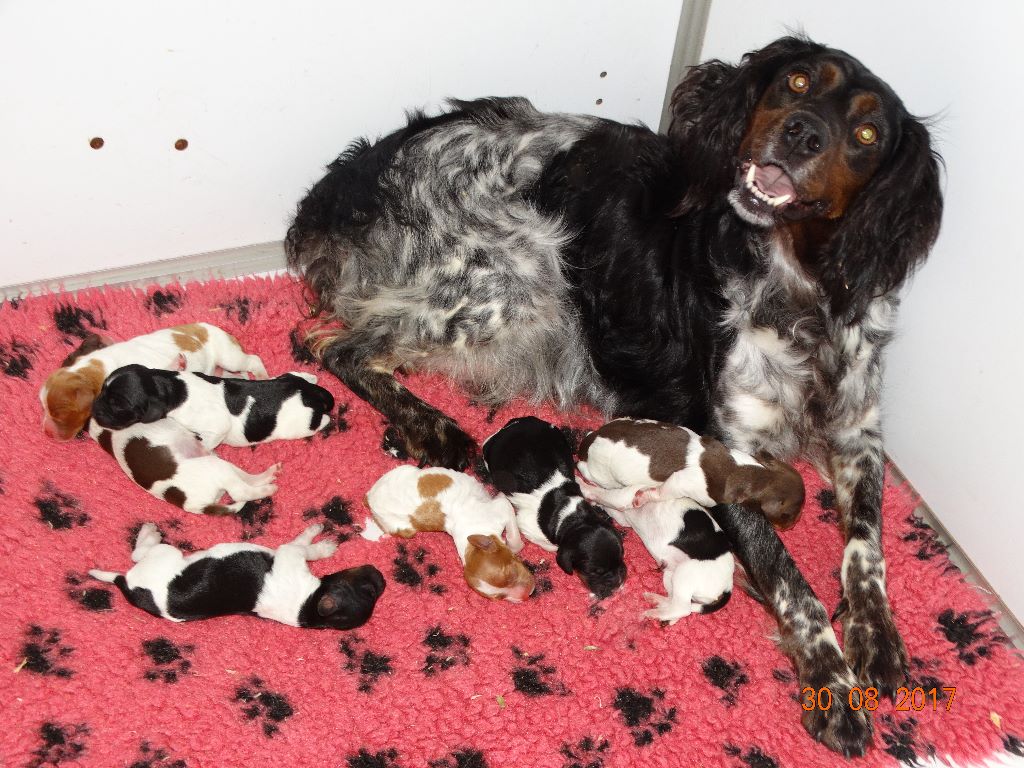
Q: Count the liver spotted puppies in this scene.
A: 2